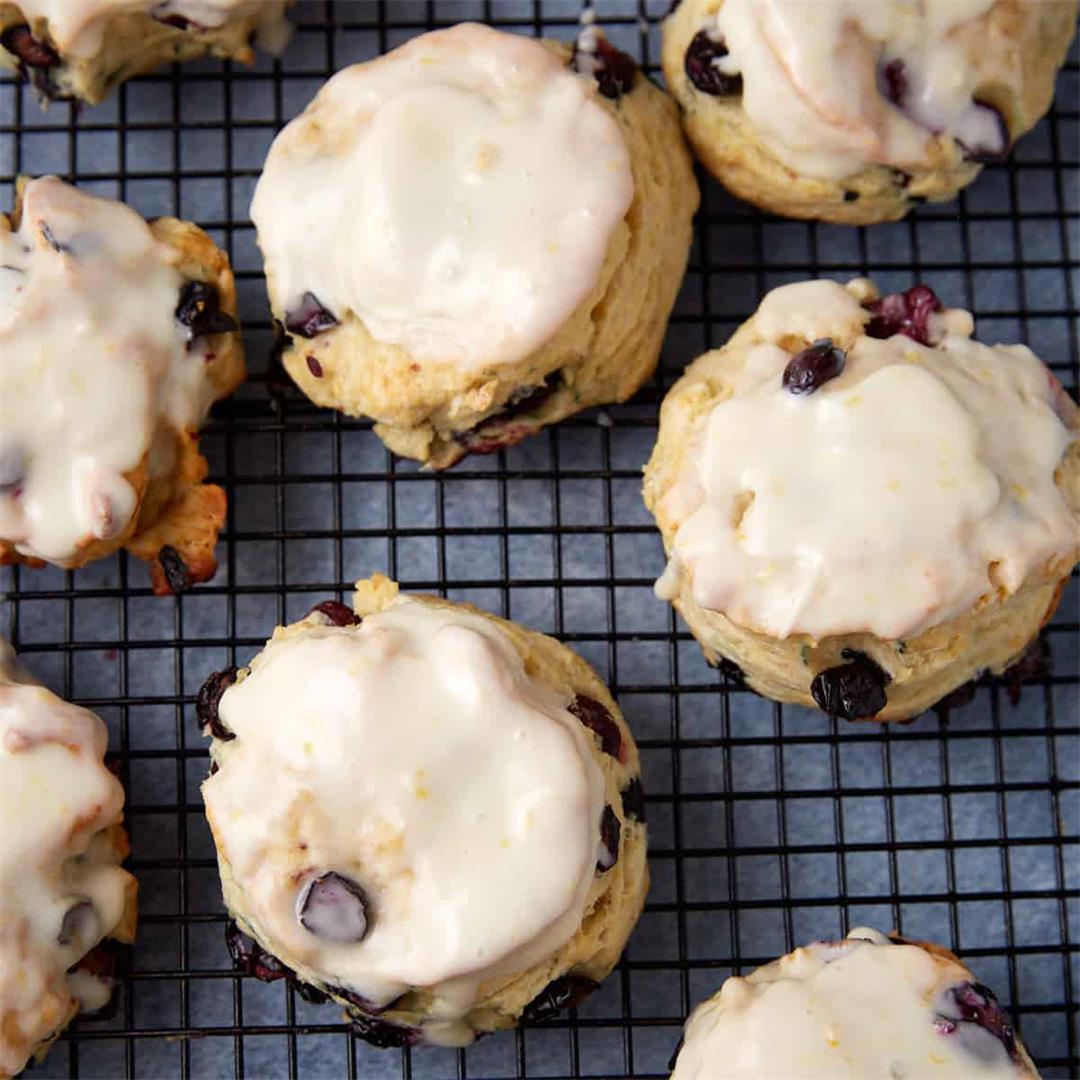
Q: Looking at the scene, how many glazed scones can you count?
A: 8